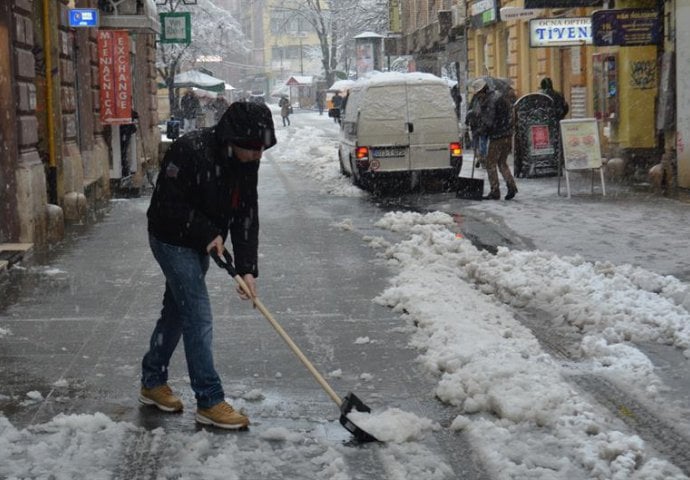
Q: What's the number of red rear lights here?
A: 2